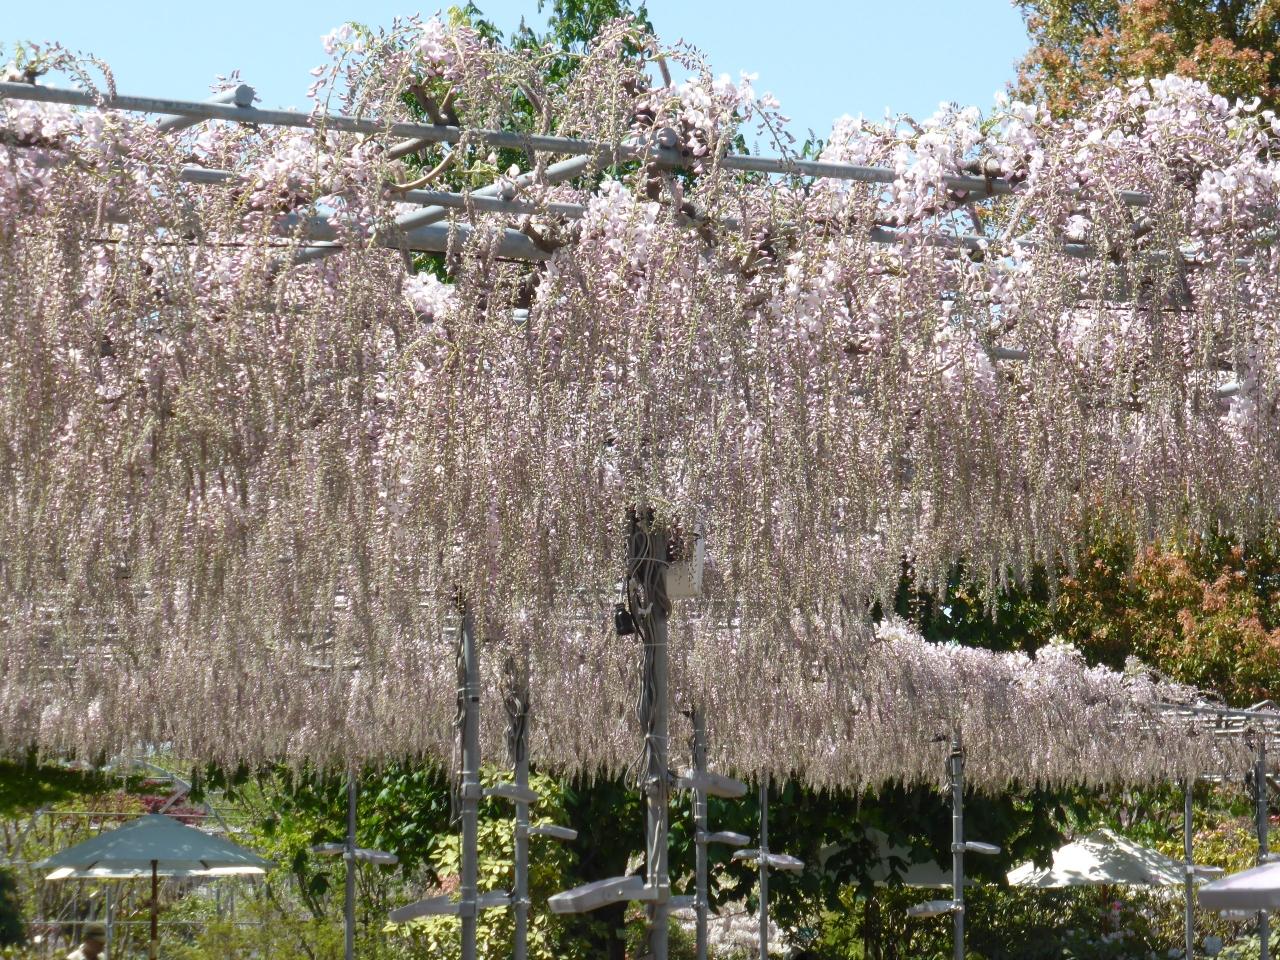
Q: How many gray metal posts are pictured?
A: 9